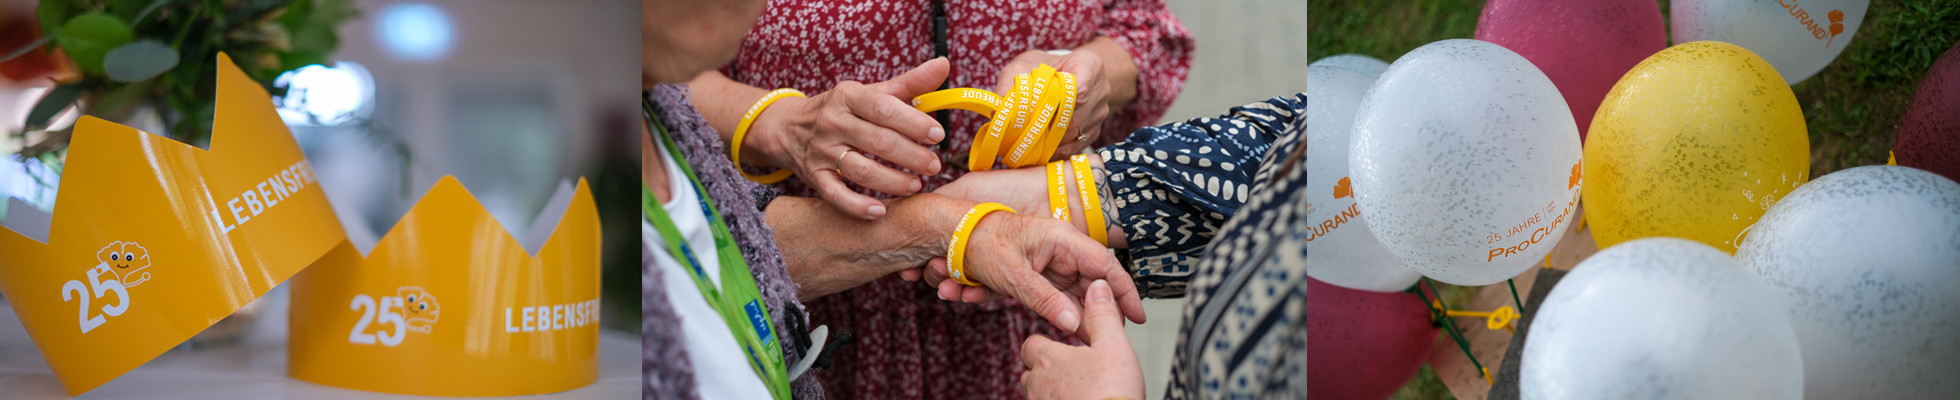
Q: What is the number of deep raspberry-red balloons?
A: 3